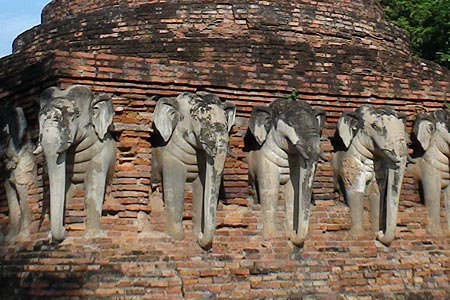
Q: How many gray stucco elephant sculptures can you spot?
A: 6